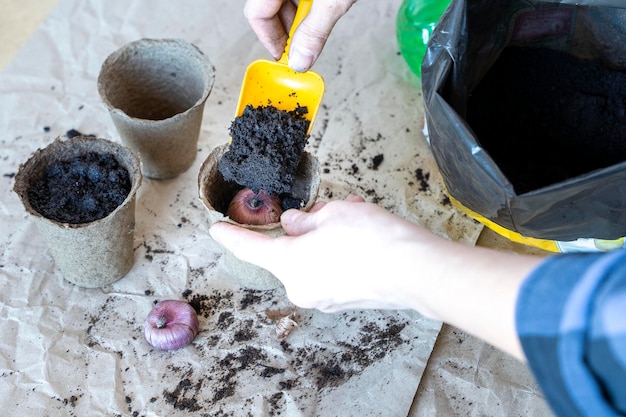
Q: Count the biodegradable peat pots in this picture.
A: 3